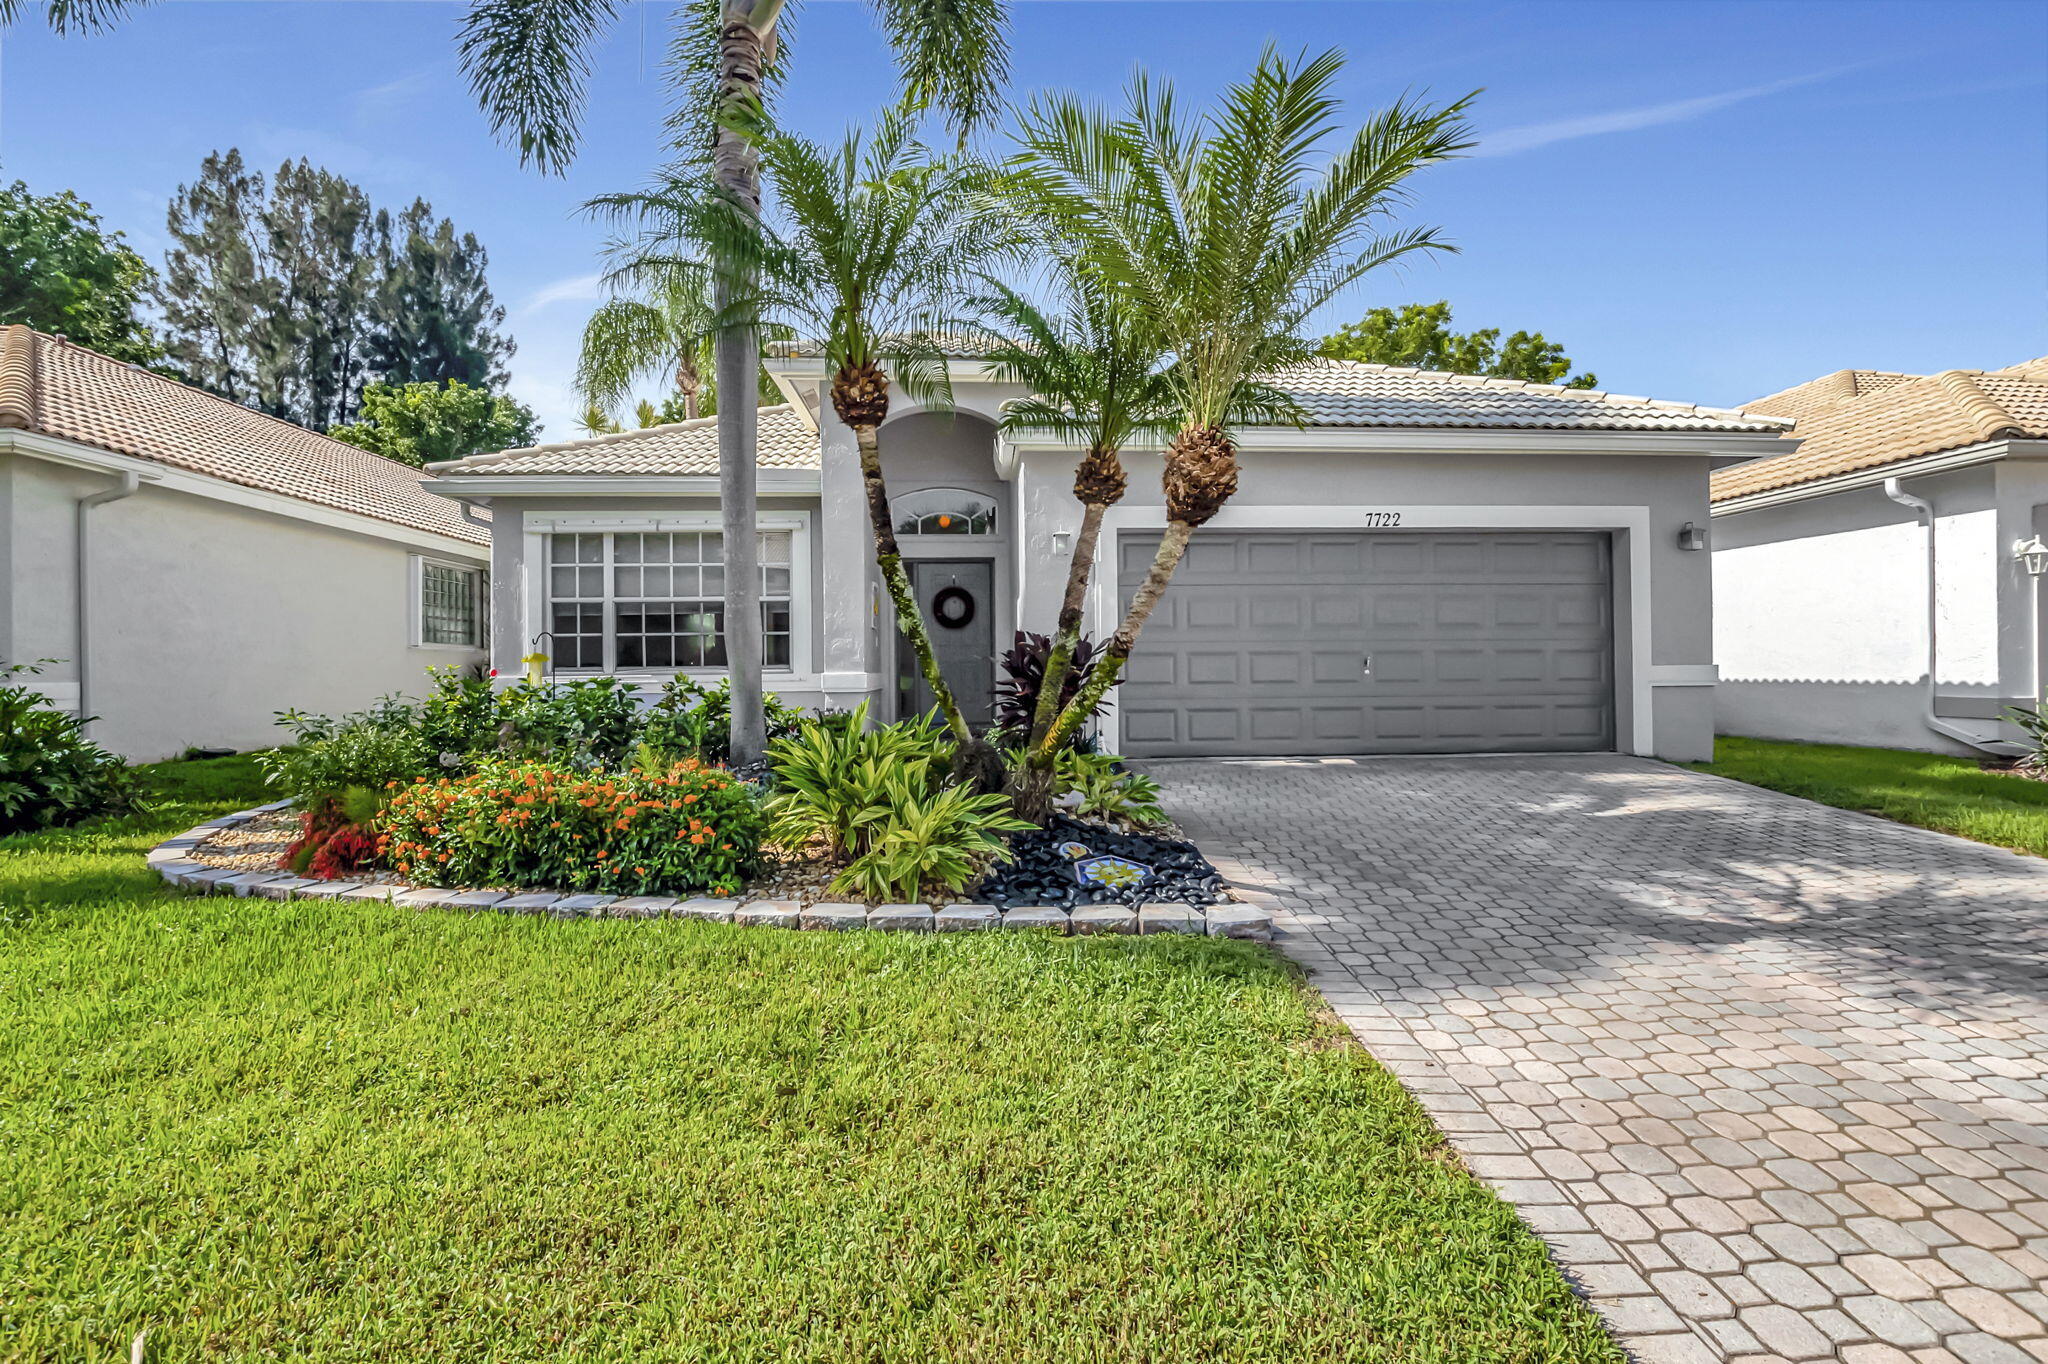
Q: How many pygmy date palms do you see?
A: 3